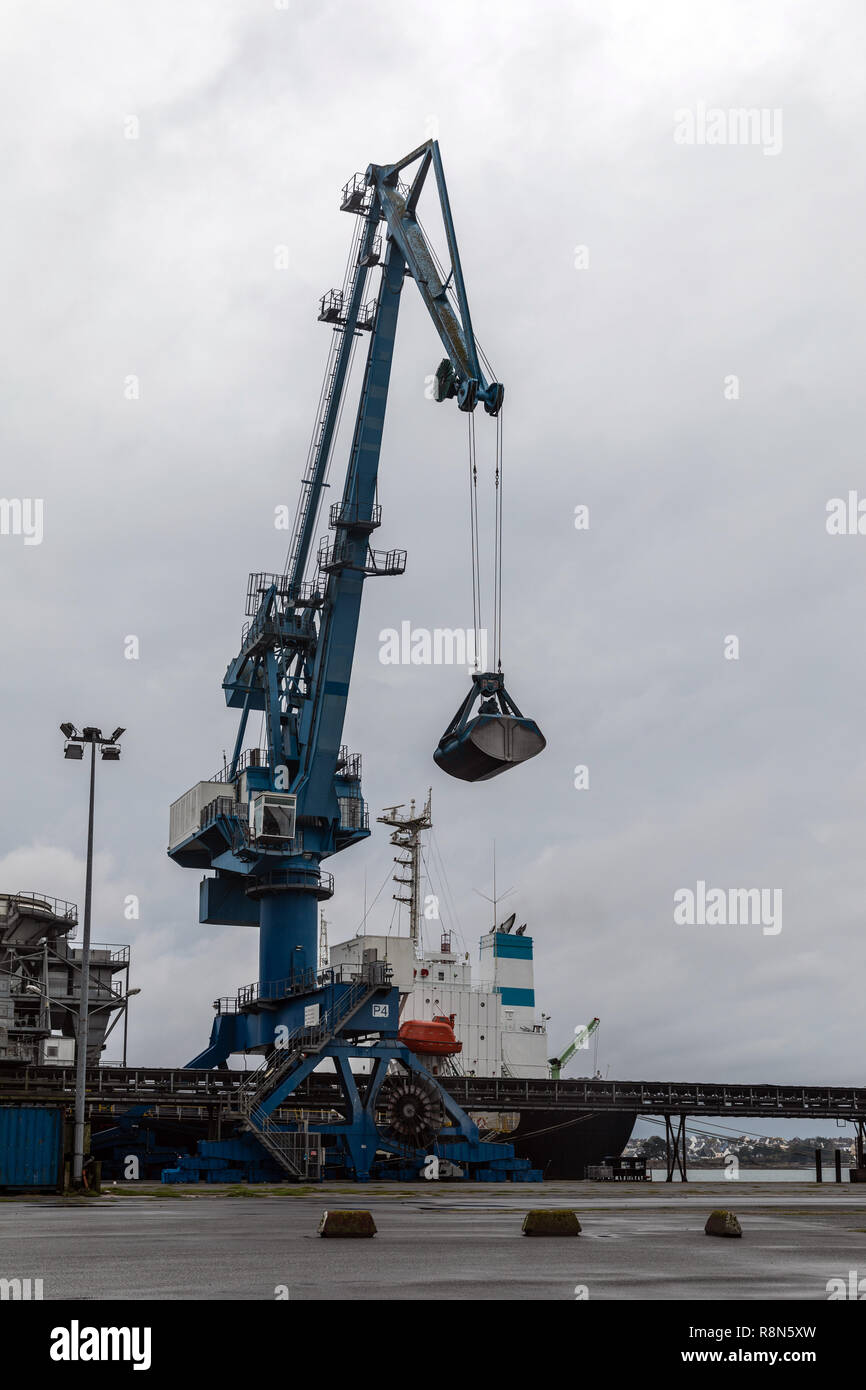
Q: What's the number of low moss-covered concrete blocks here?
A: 3